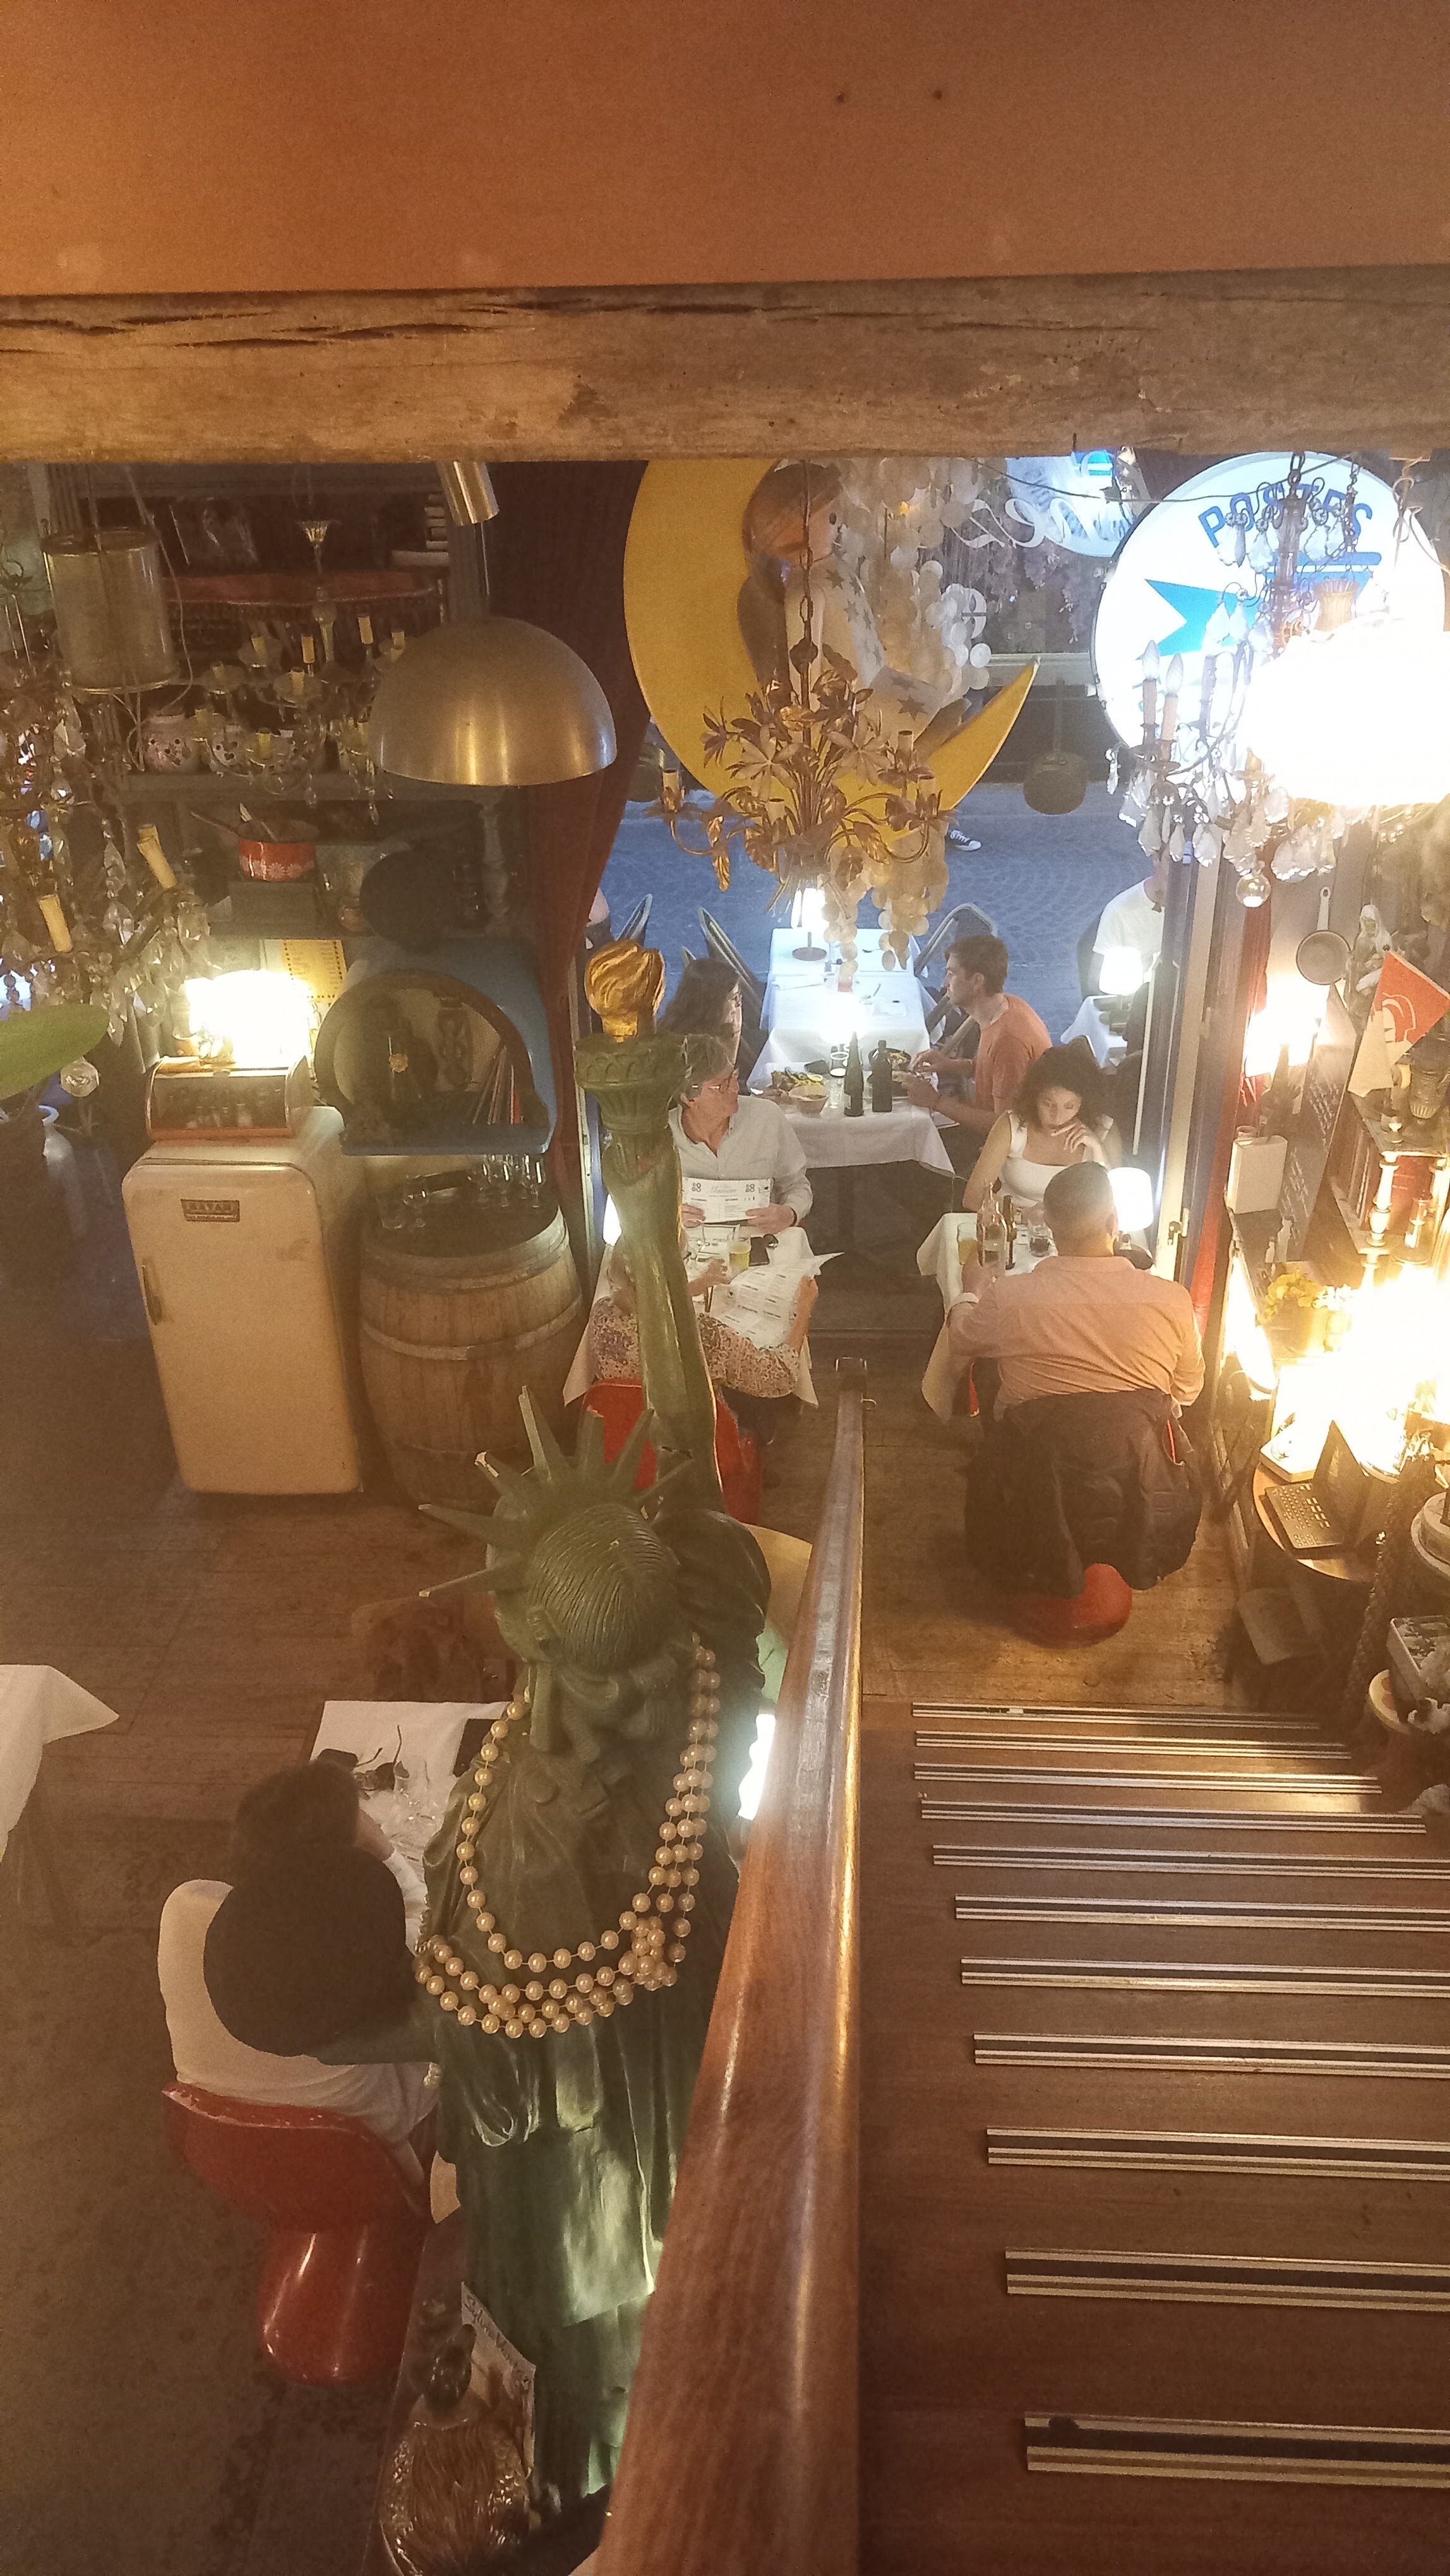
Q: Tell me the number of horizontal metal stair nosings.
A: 11